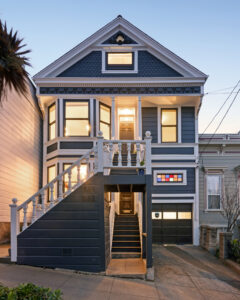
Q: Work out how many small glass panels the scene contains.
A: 12